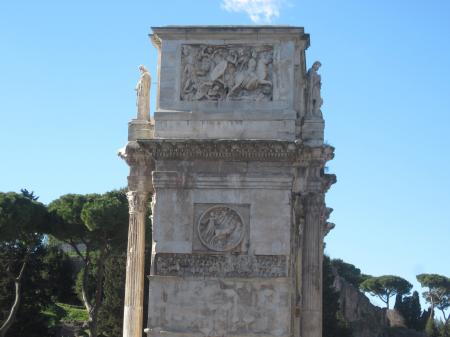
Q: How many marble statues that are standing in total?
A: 2